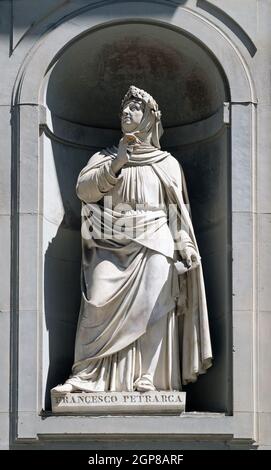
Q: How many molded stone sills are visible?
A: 1